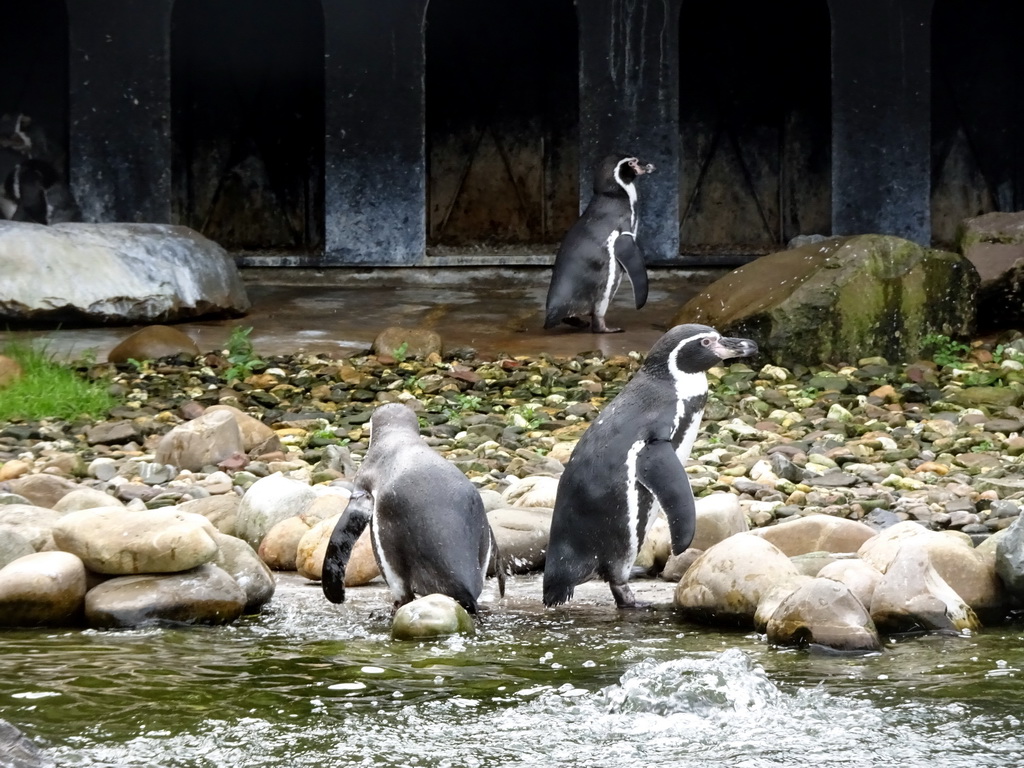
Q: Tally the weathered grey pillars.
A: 4